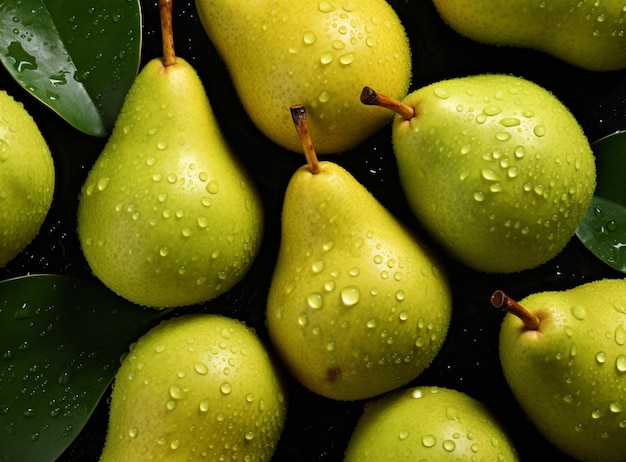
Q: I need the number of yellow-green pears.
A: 9